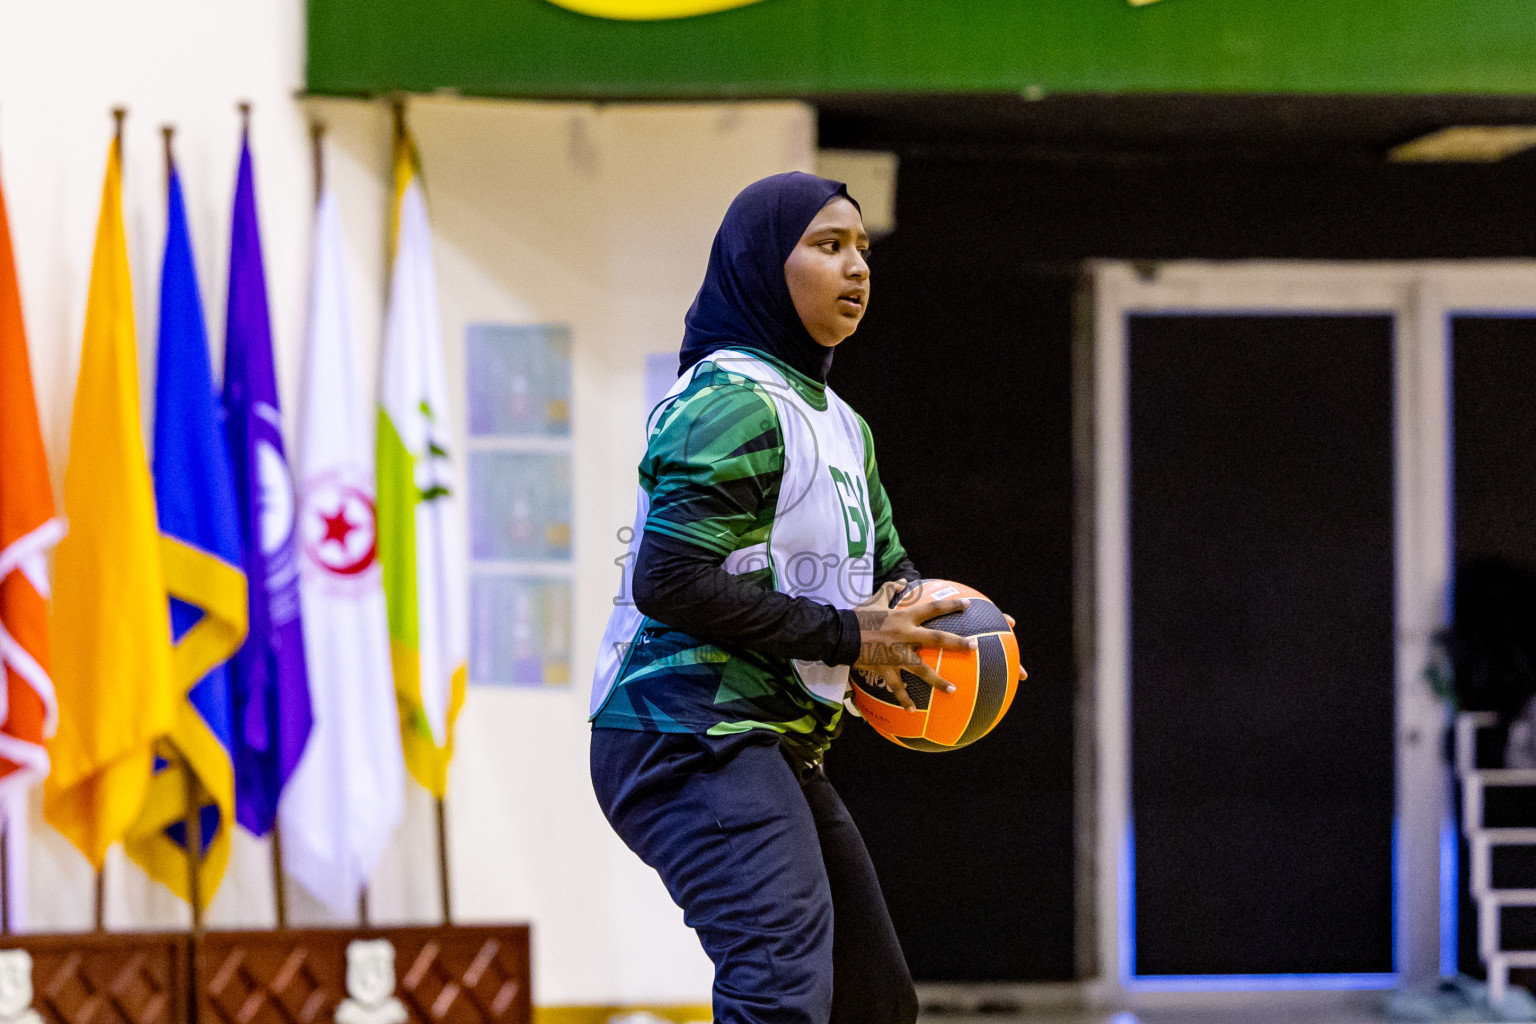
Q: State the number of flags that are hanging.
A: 6